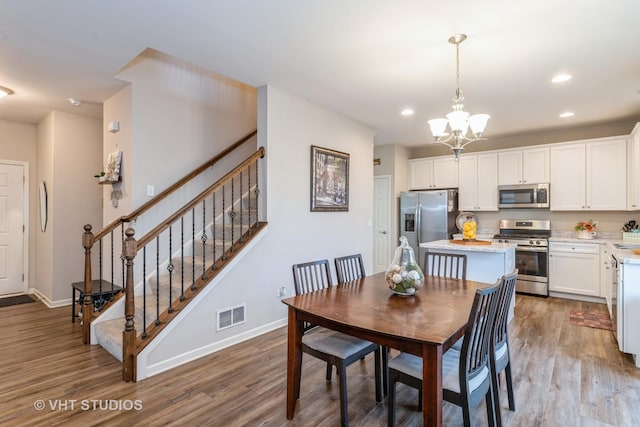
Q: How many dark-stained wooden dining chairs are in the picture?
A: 5